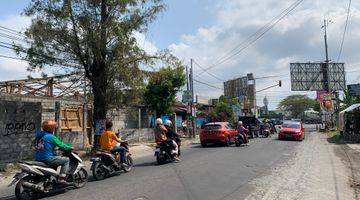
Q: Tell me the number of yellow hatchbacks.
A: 0